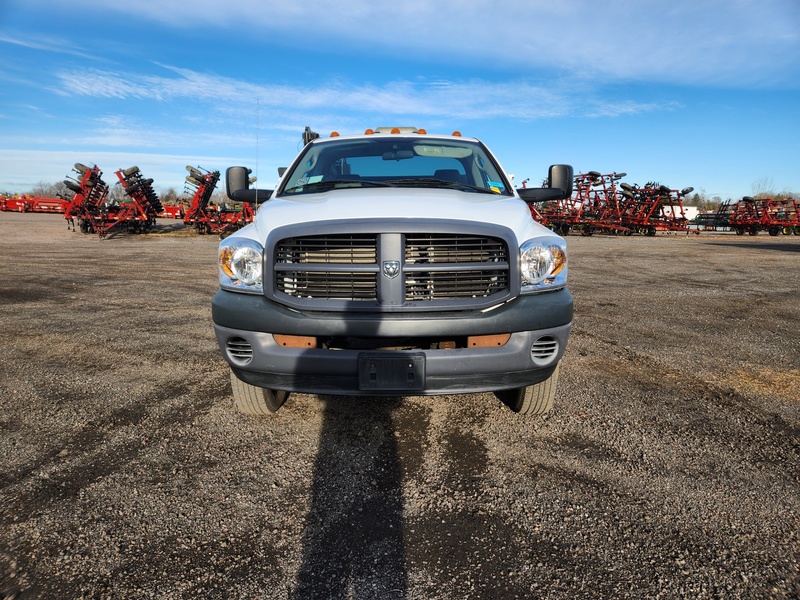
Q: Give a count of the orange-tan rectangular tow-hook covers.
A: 2